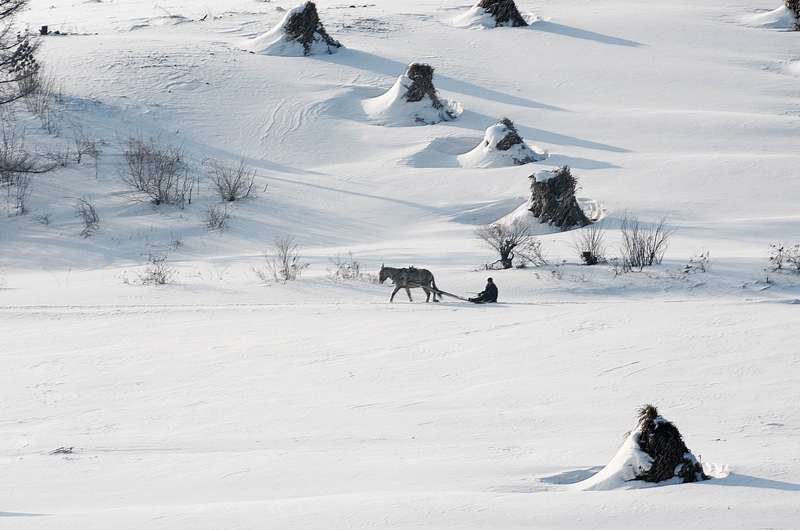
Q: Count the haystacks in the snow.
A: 7